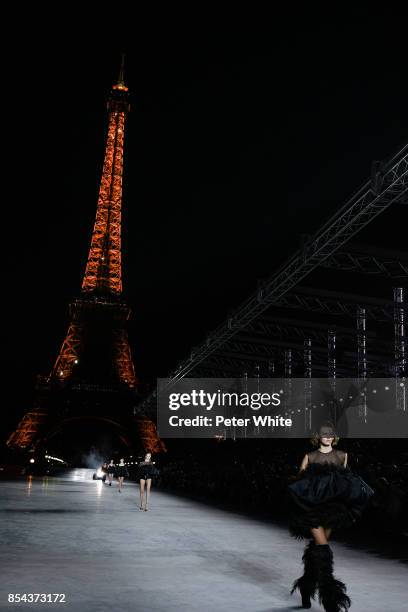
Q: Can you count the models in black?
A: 4